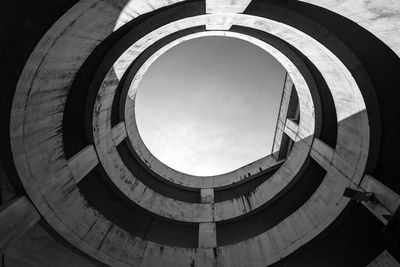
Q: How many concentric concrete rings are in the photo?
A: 3